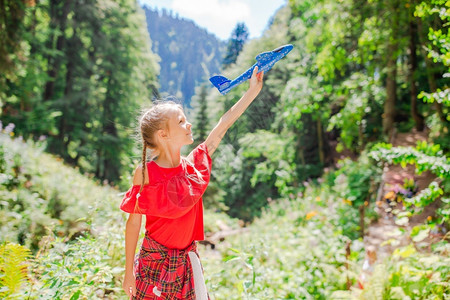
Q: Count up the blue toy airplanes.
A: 1